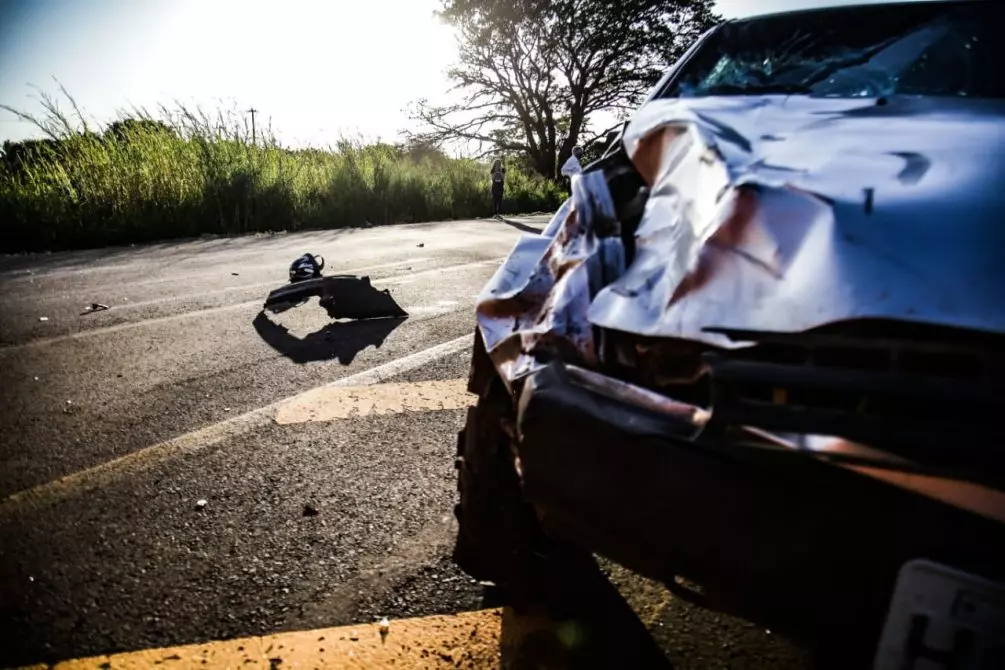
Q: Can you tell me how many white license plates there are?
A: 1